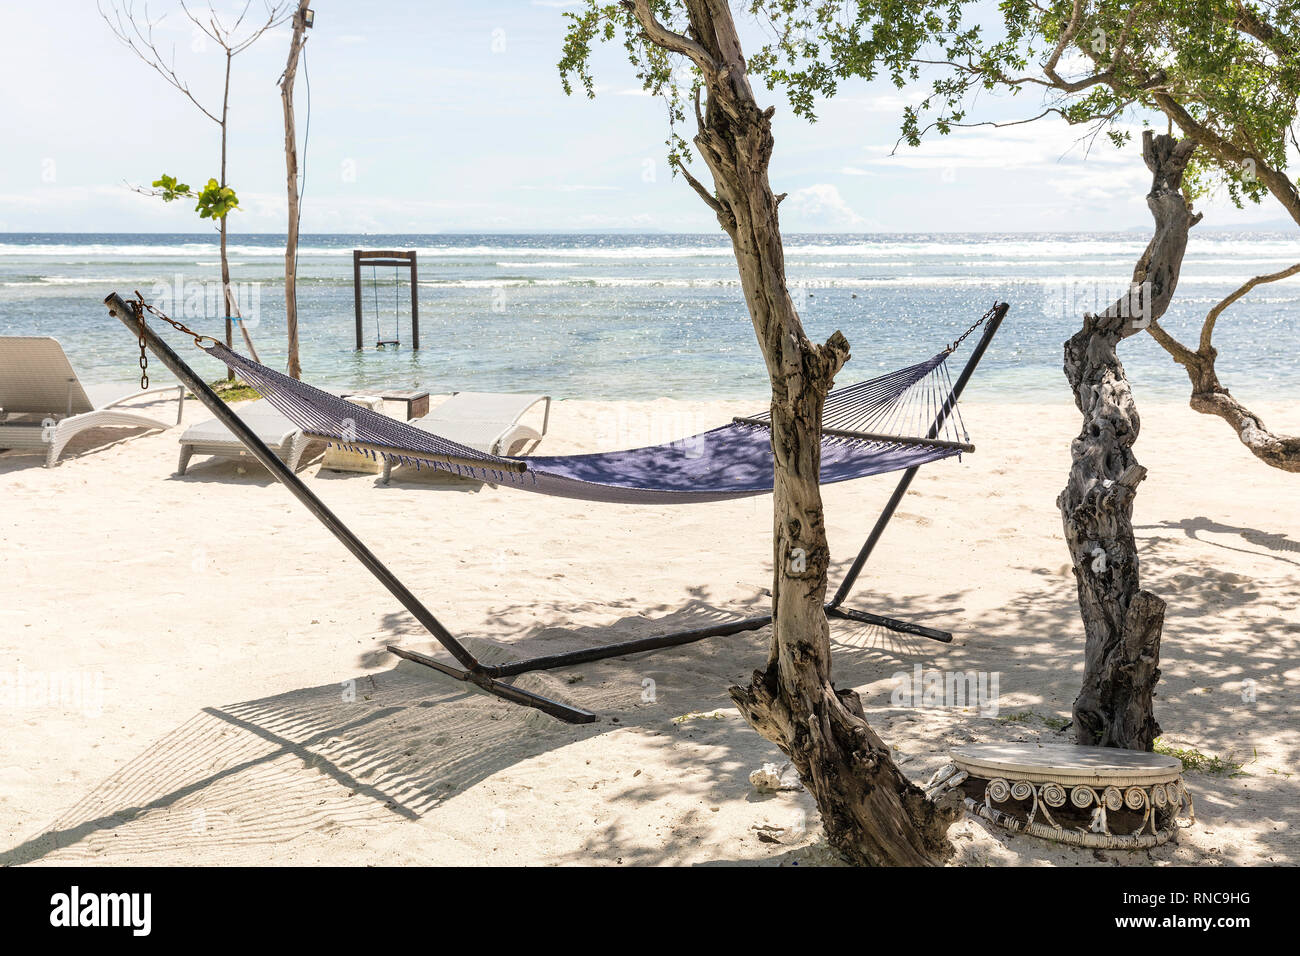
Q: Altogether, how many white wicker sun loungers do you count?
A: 3